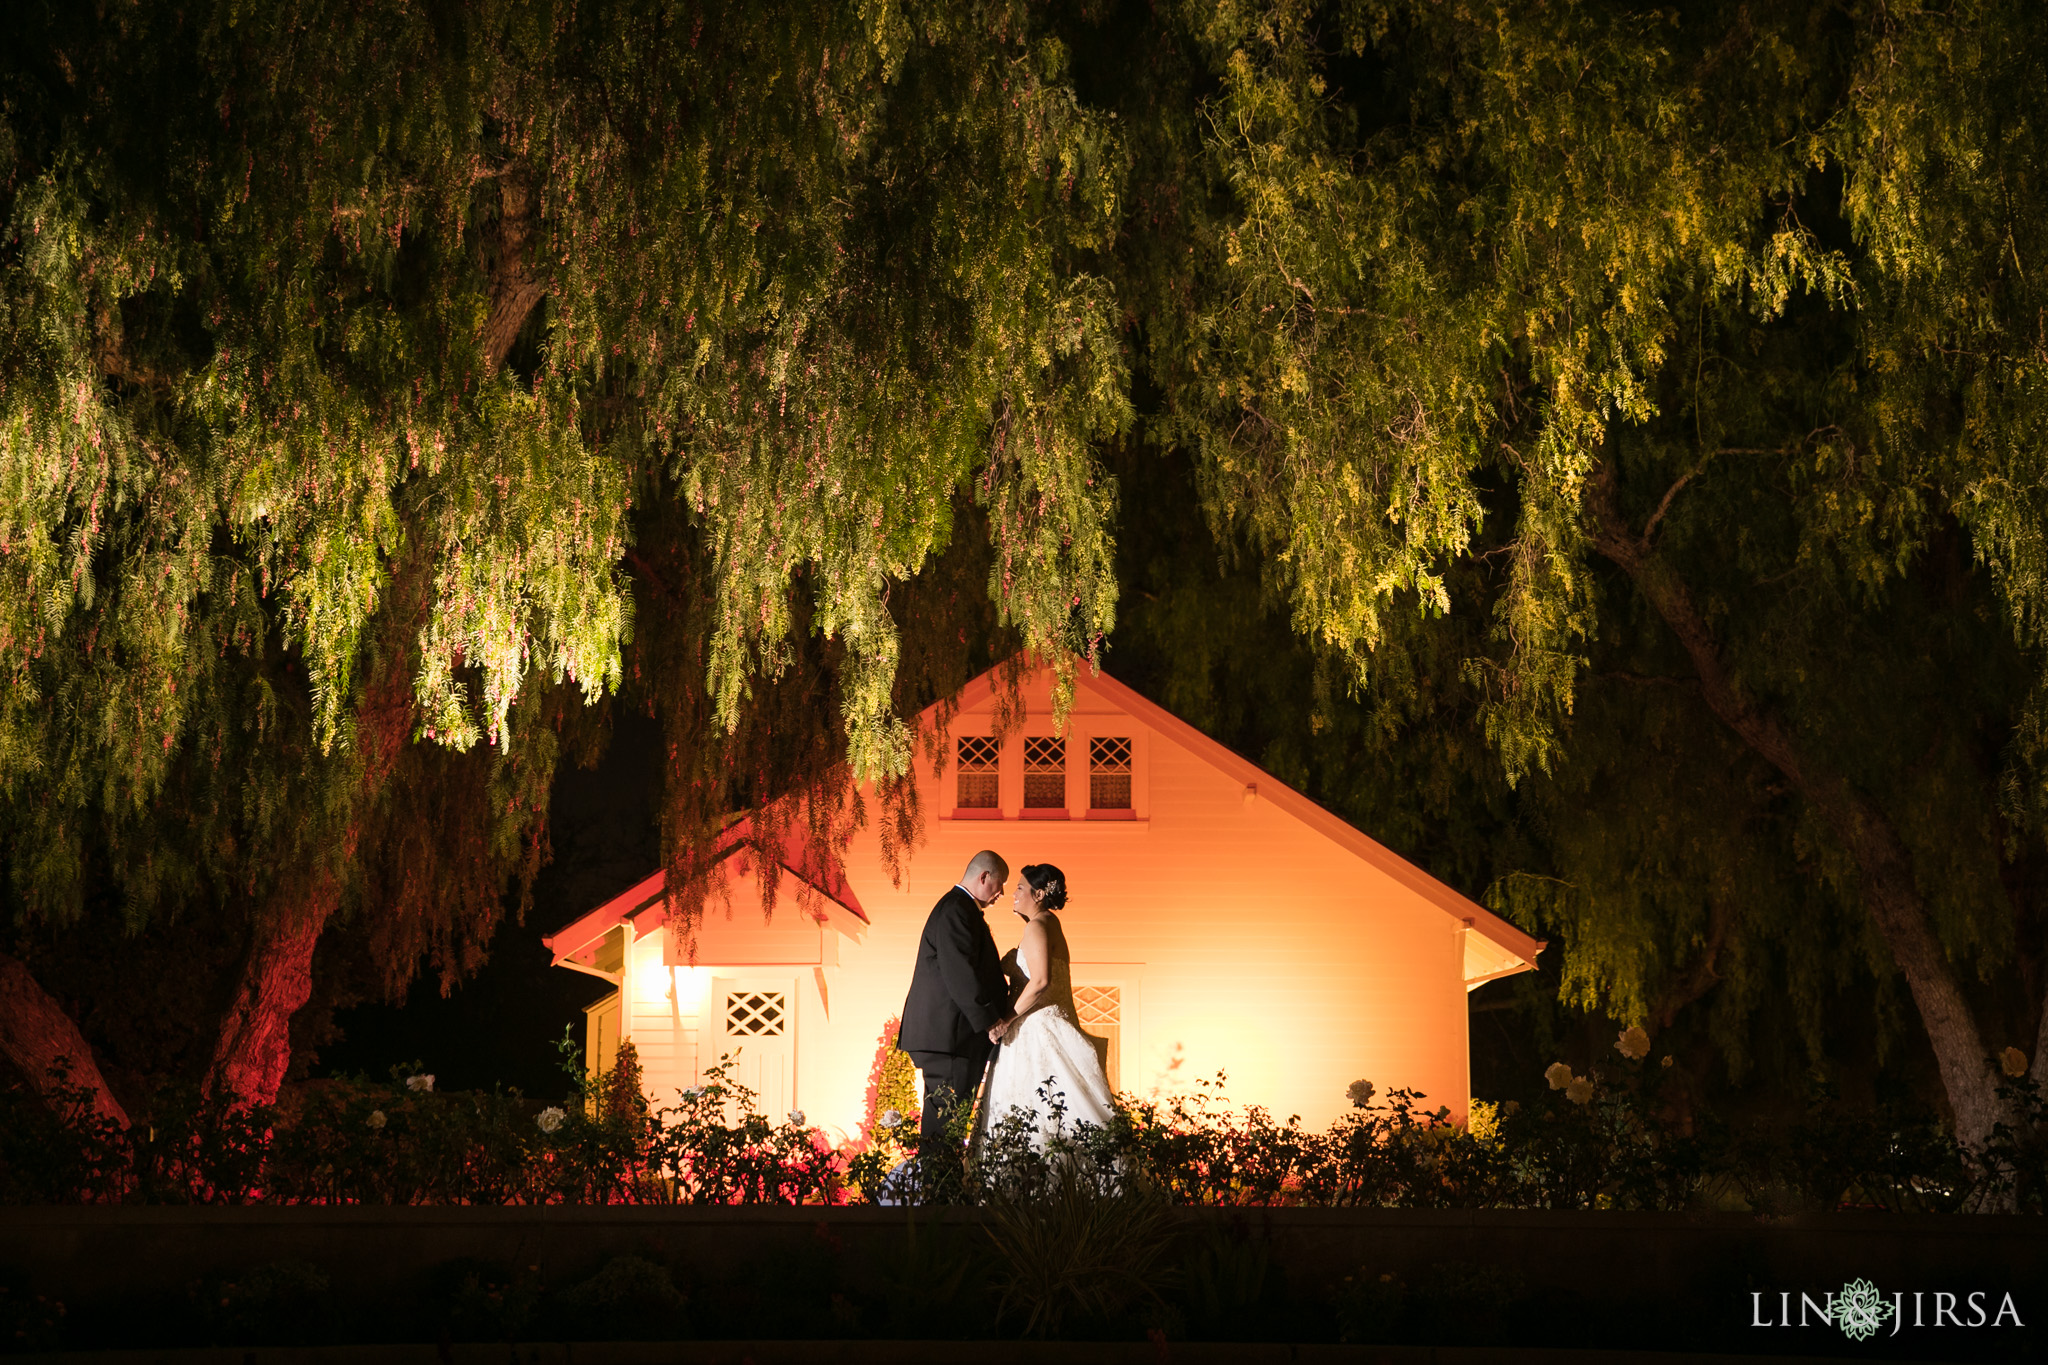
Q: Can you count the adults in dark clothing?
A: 1